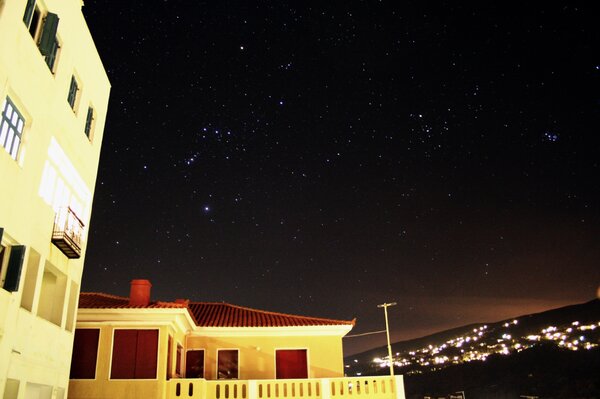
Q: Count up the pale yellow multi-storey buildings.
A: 1